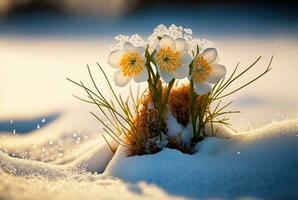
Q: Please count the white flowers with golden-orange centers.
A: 3